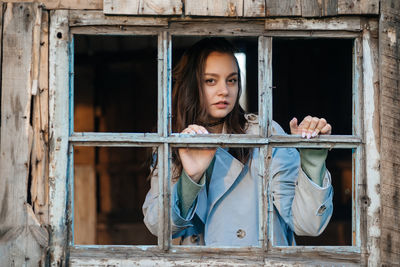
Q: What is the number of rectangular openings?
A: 6